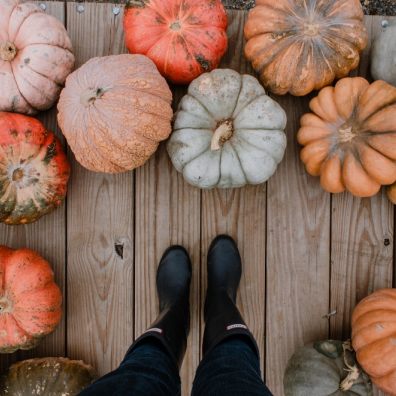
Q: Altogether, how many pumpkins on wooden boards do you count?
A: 13